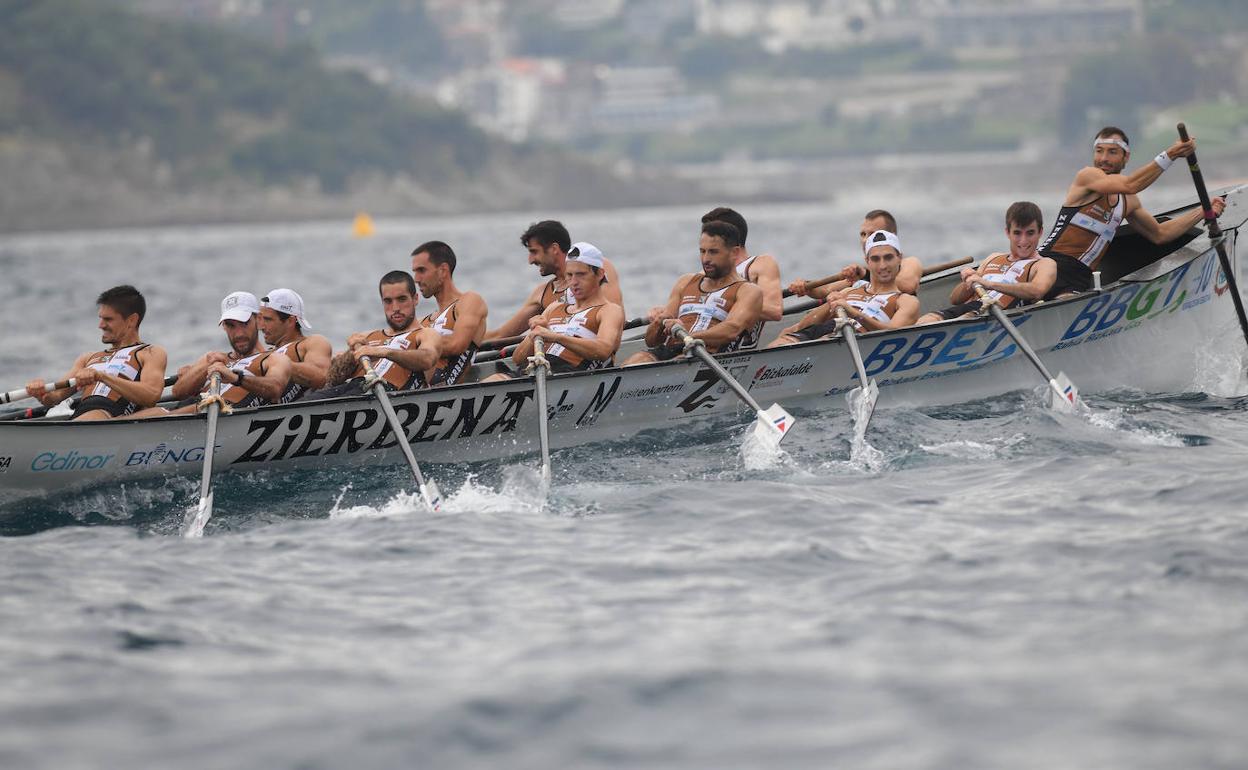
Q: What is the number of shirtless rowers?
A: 0